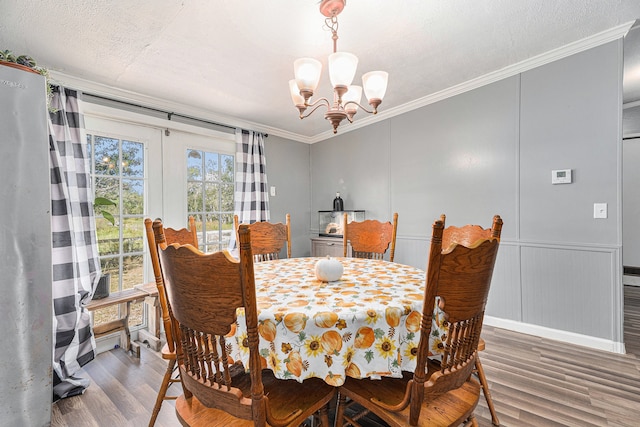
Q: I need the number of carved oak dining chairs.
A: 6